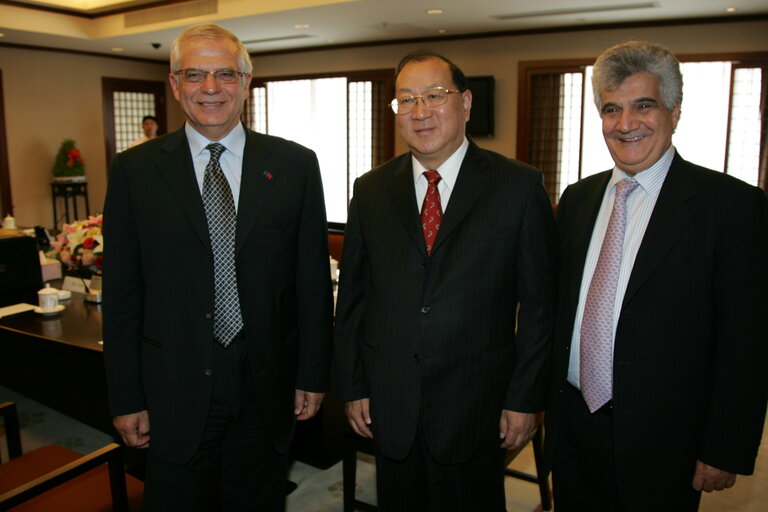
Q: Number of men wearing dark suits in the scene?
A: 3